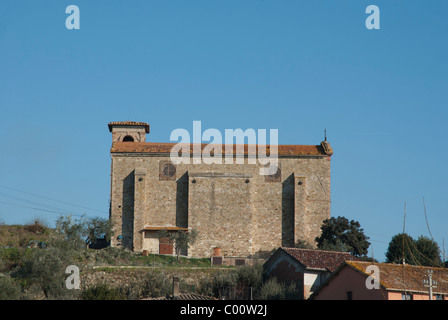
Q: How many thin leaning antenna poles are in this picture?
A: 2